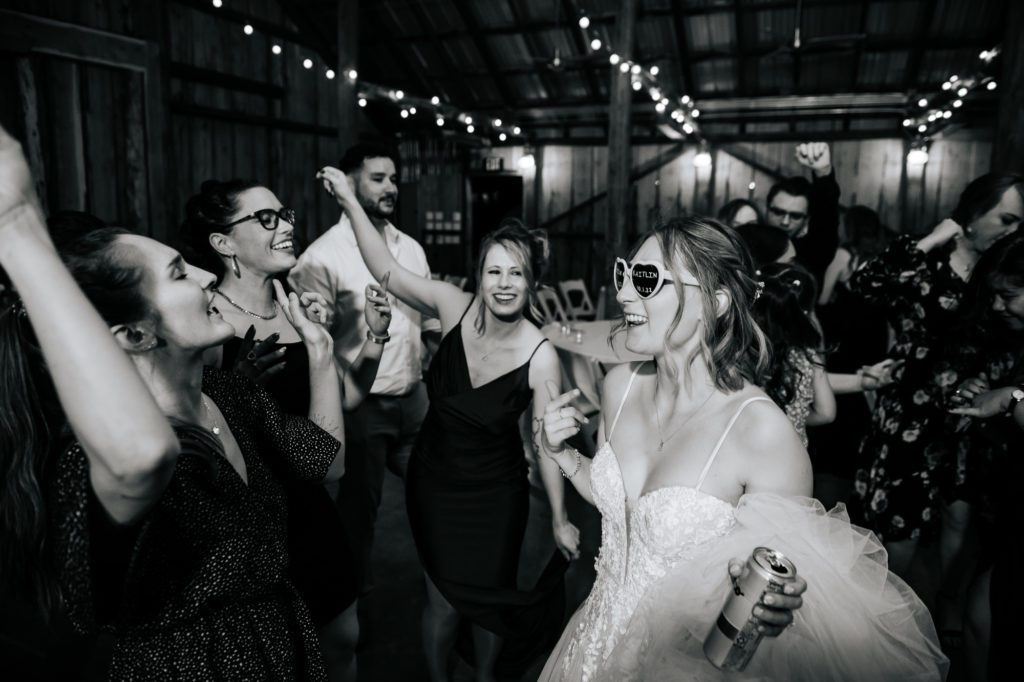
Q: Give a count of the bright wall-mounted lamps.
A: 3